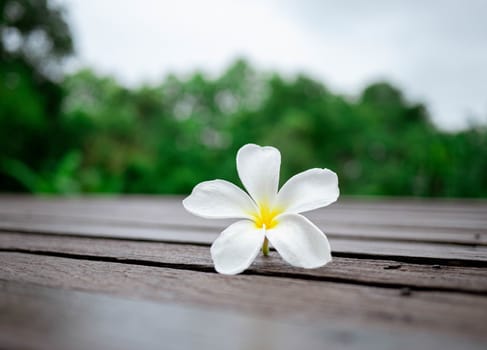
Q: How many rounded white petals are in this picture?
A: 5